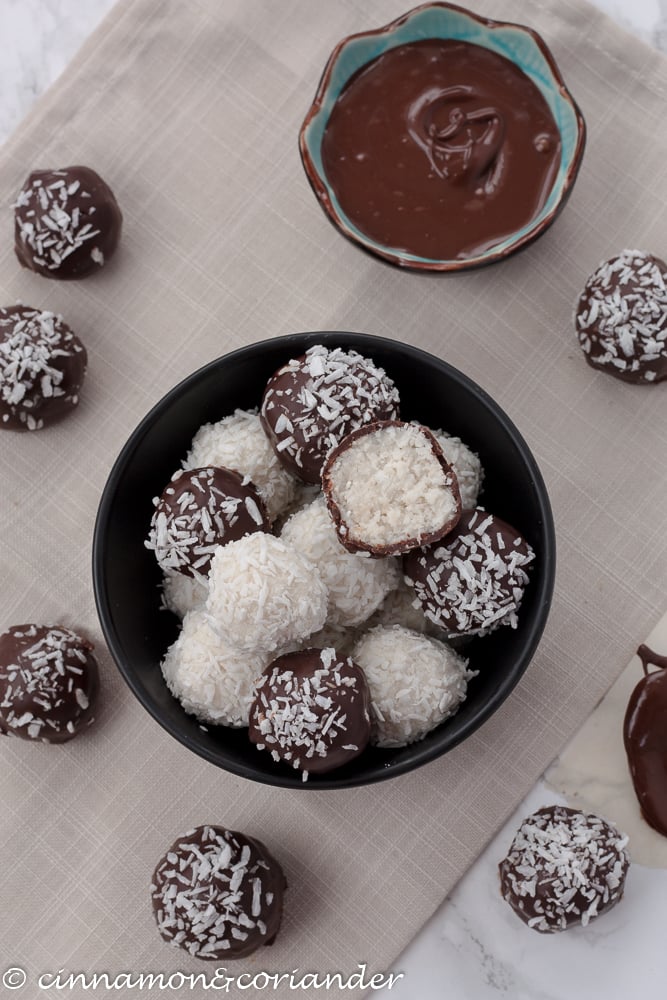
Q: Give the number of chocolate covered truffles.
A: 11